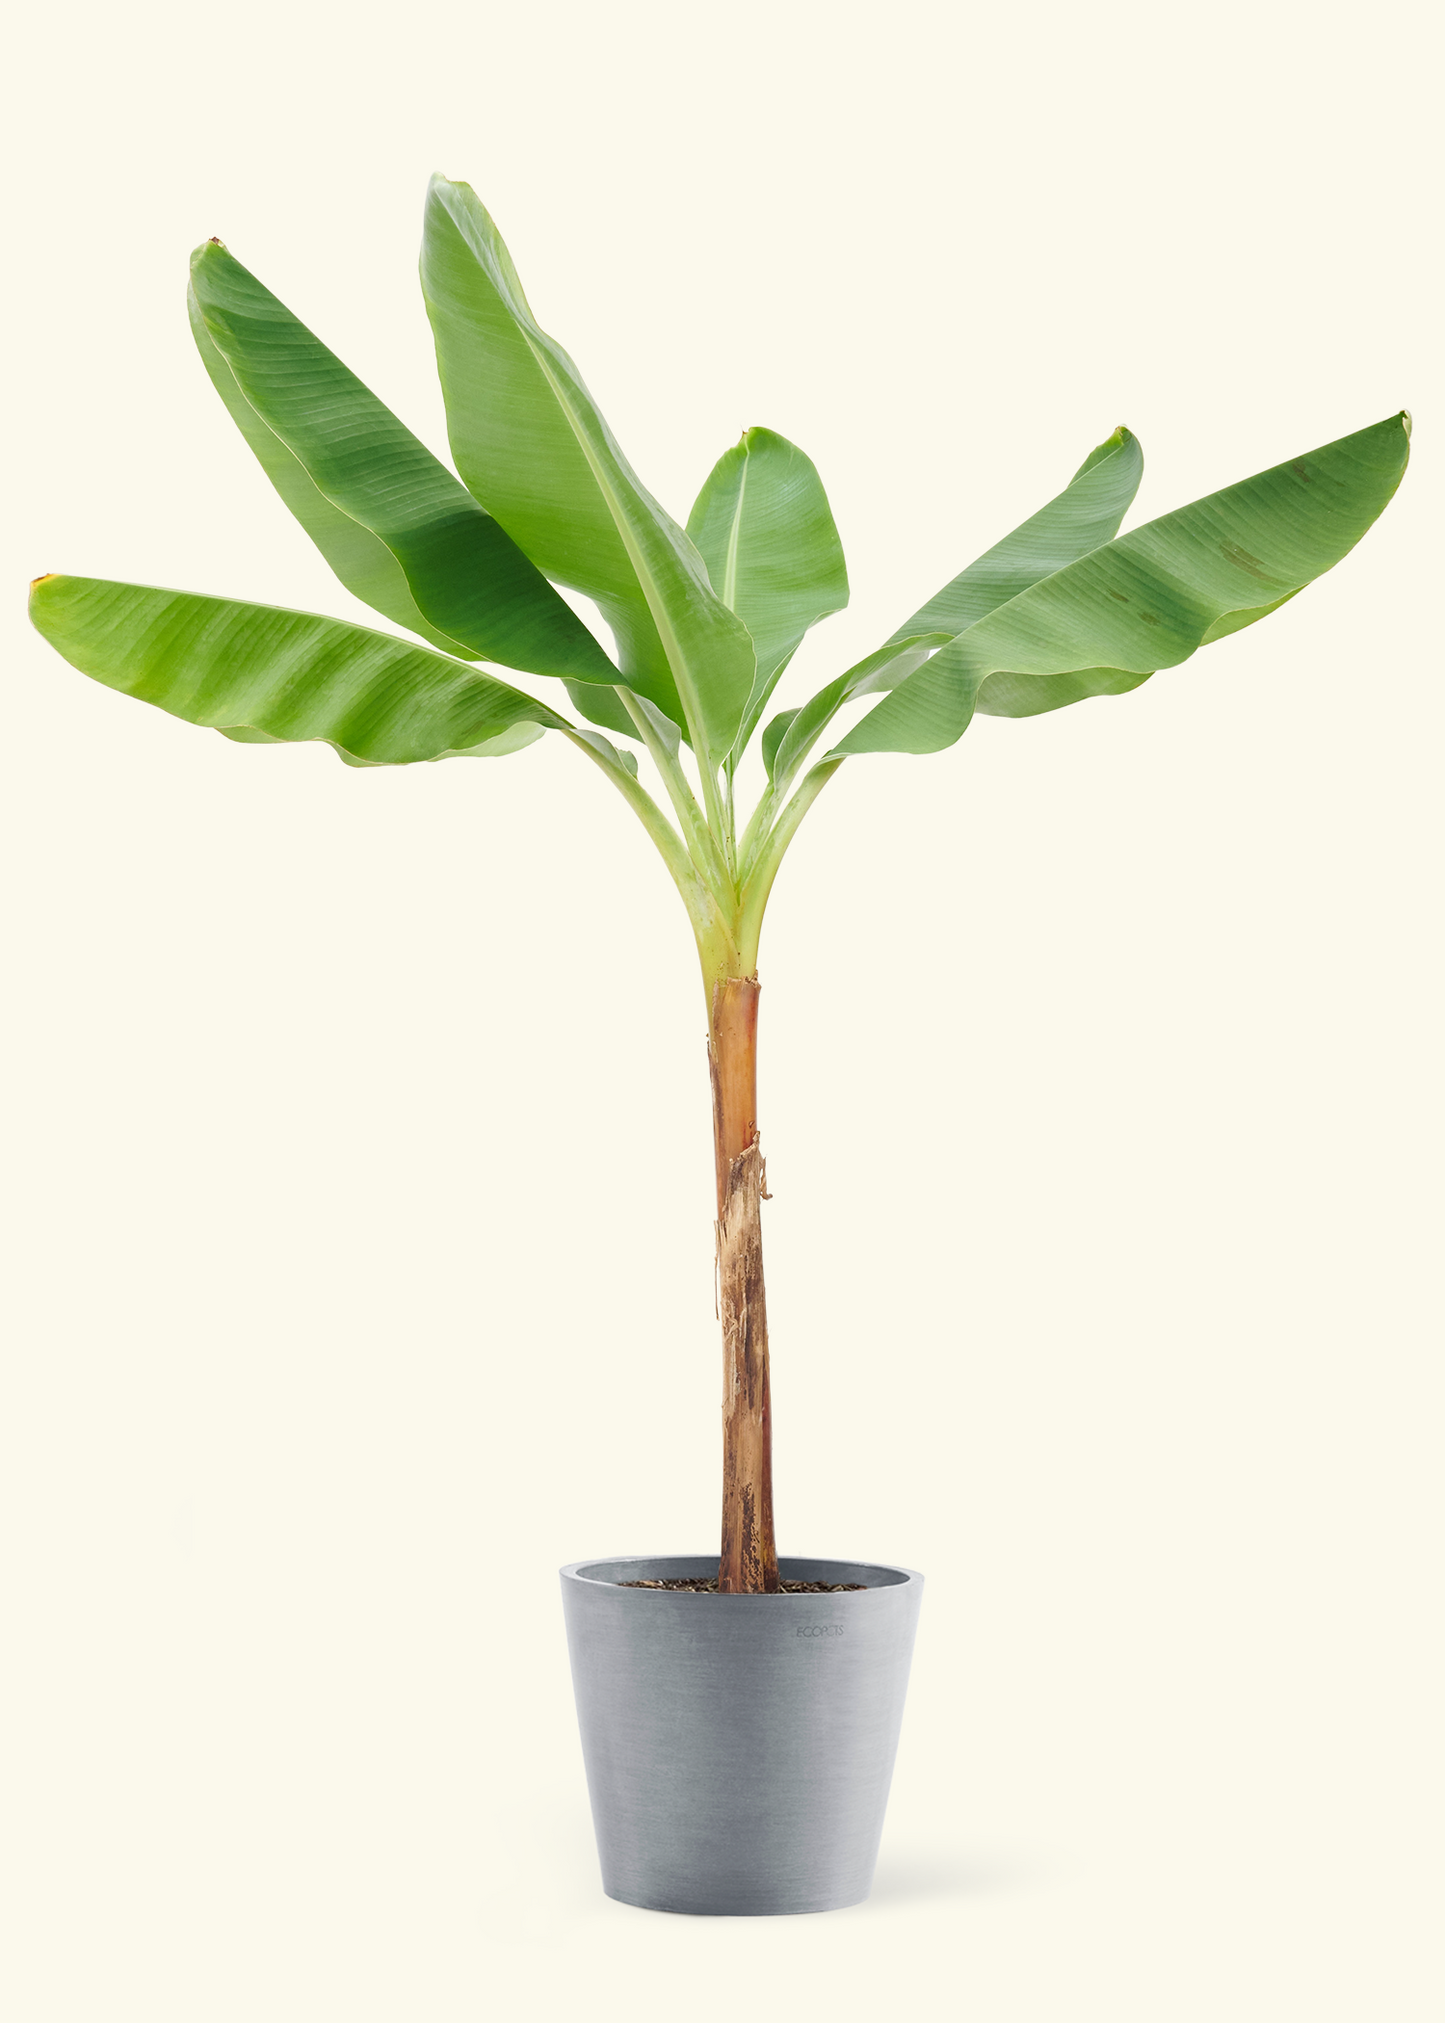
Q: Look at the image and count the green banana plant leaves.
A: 6